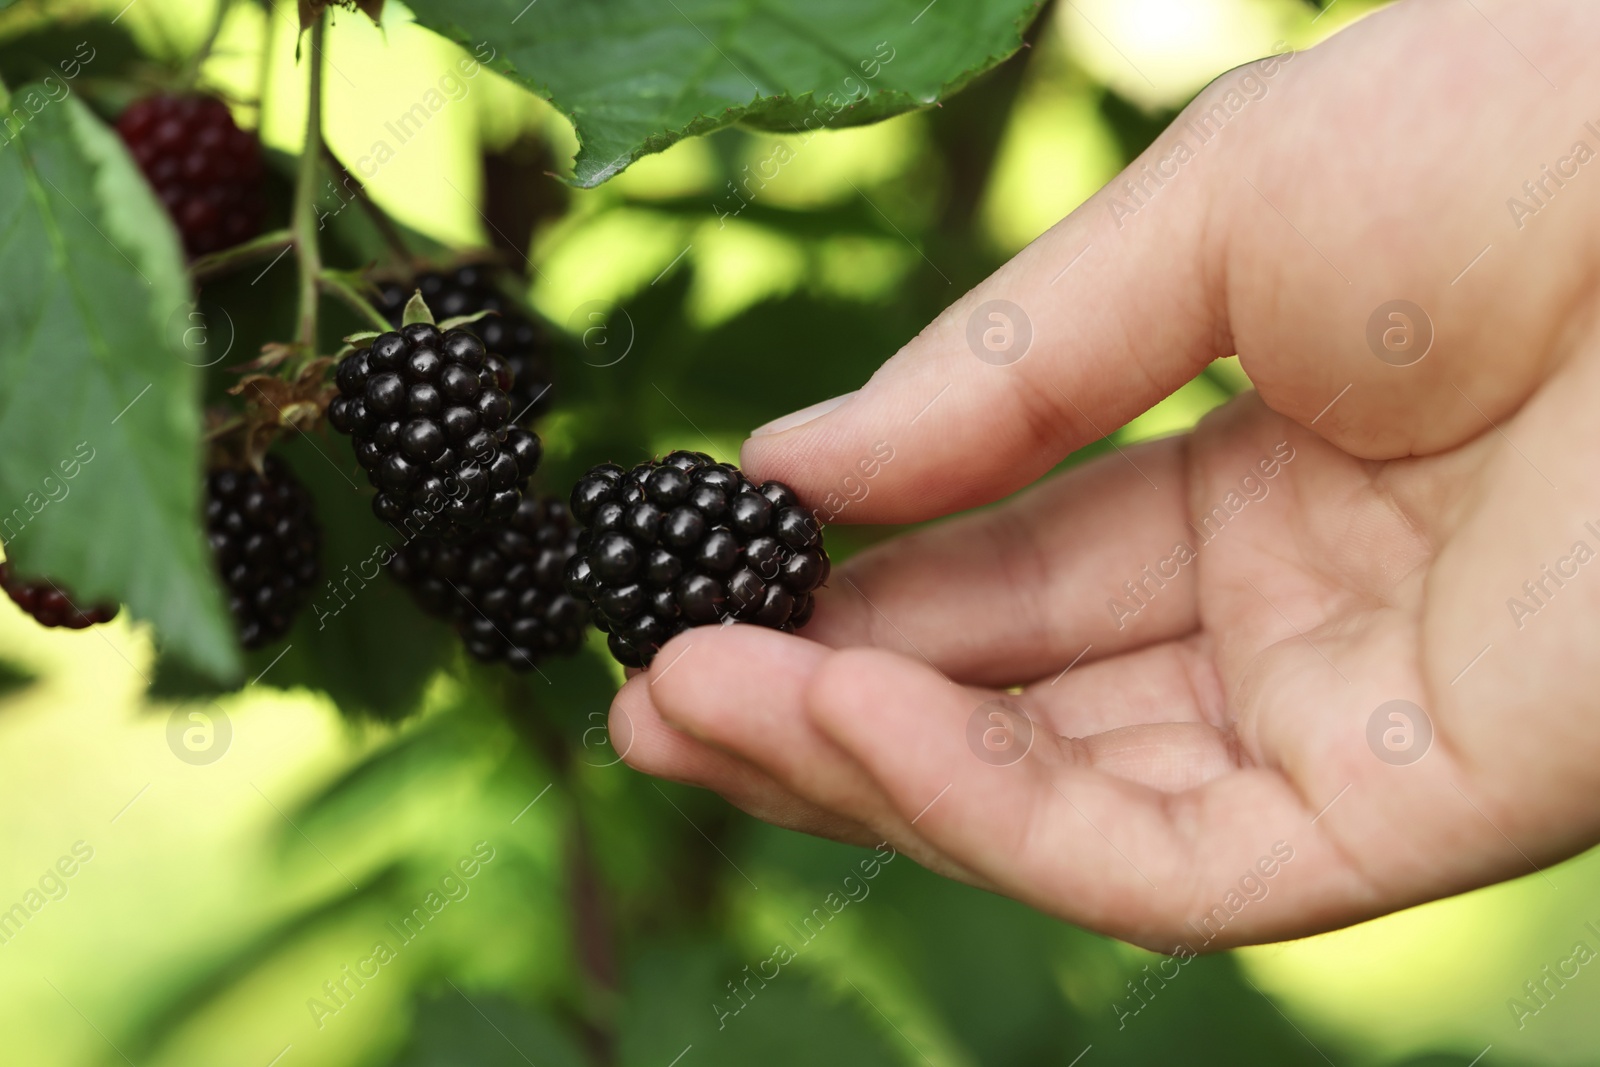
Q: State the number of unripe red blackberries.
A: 2